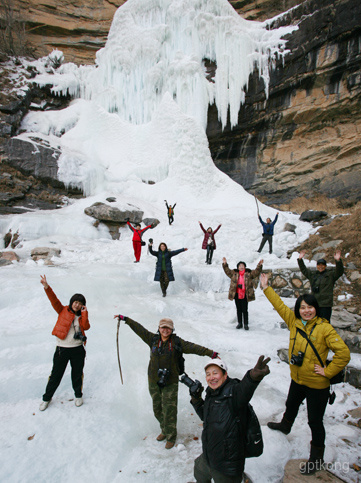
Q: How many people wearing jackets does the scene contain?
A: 11